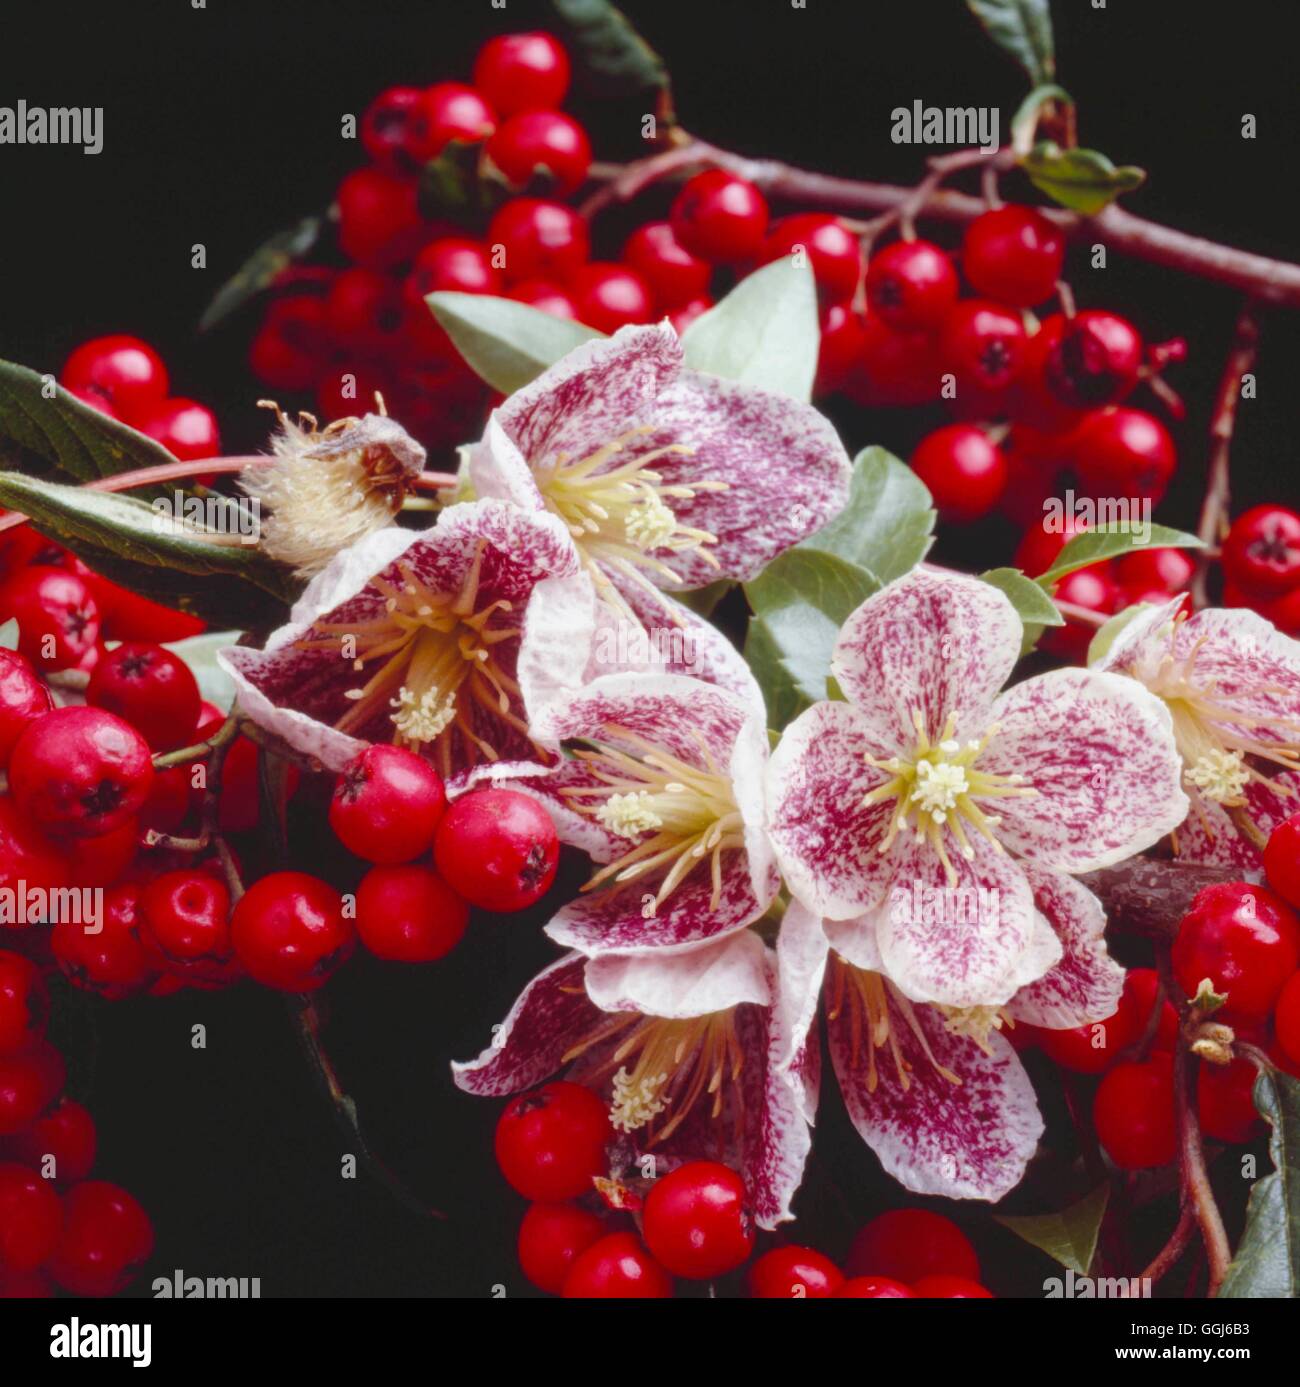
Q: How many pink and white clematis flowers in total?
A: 7